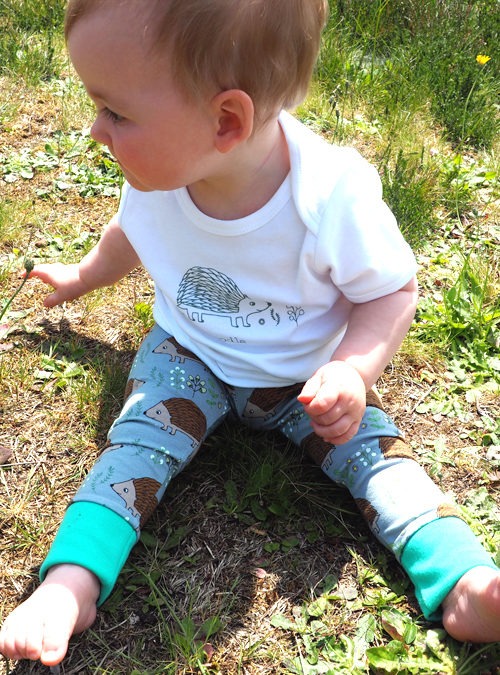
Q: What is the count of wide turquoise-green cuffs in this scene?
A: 2